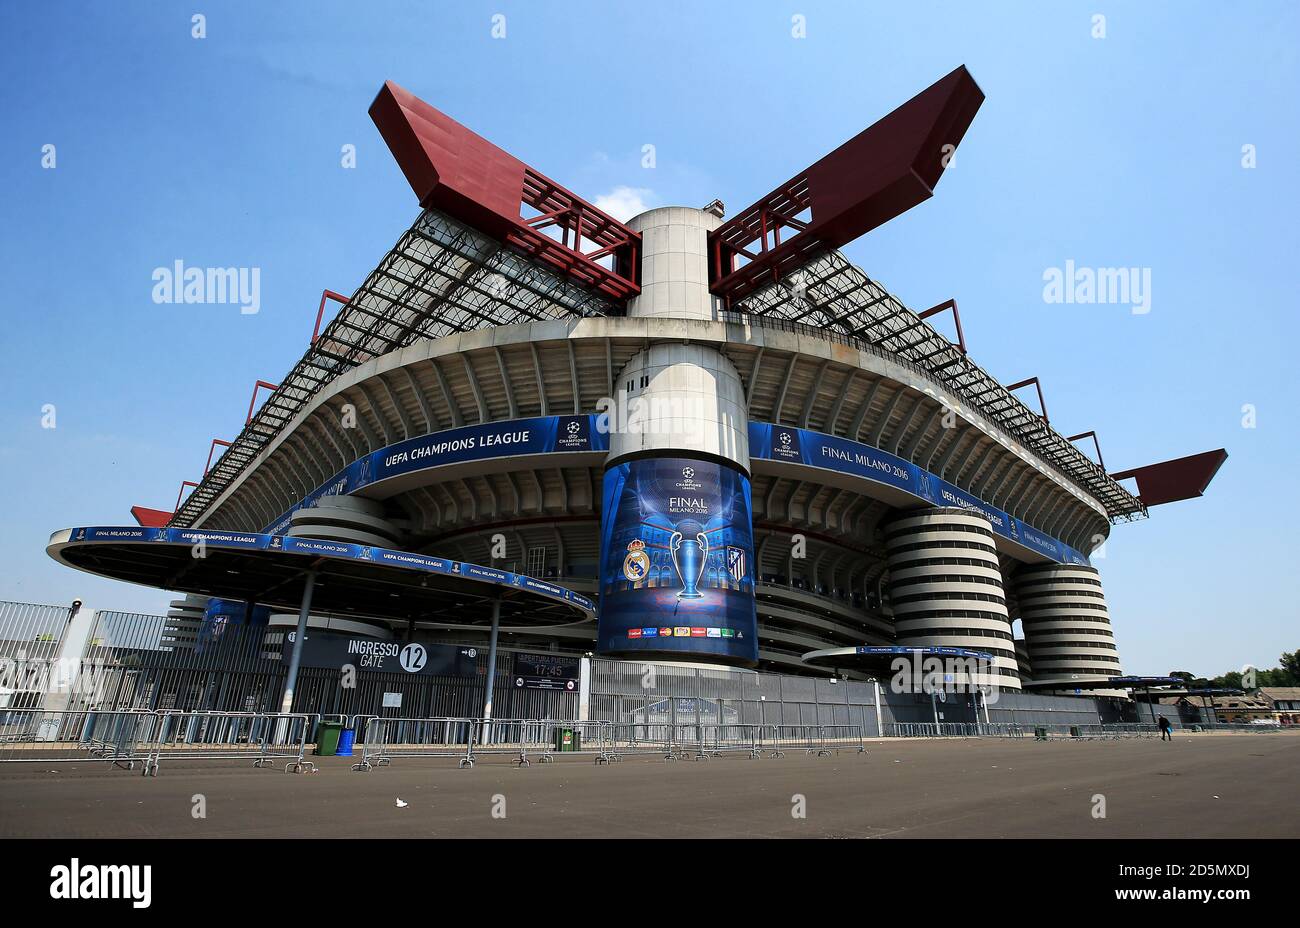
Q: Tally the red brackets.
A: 7